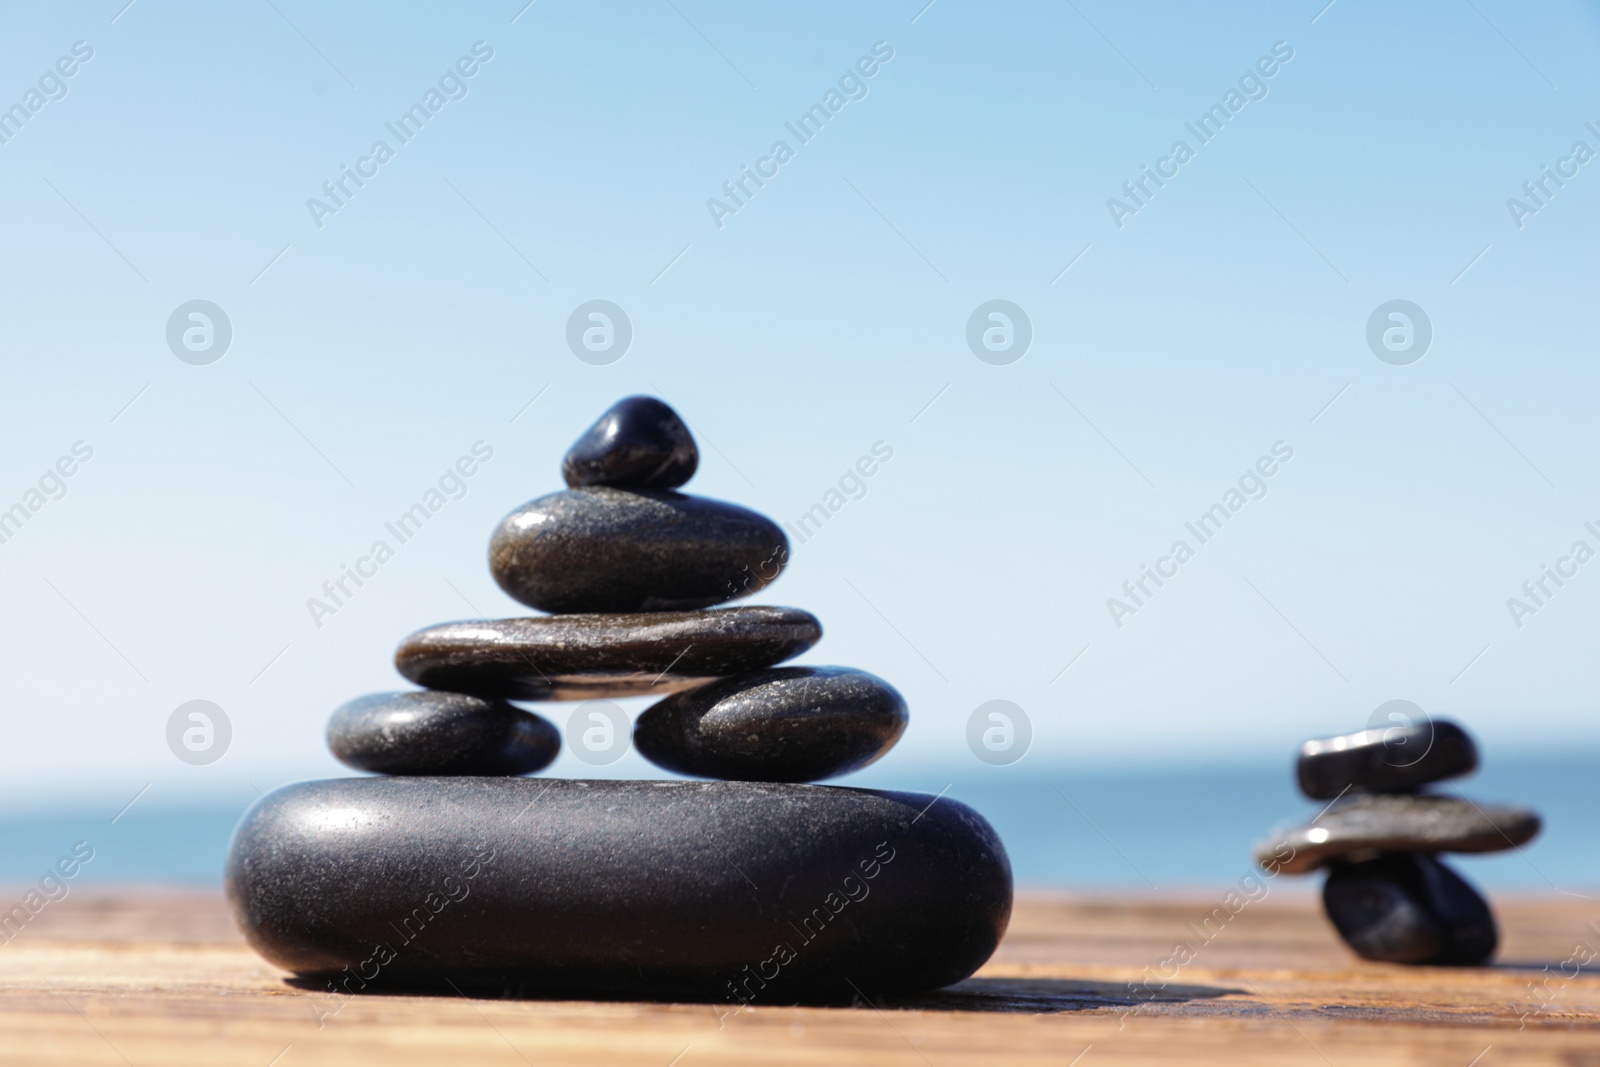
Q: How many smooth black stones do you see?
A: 9